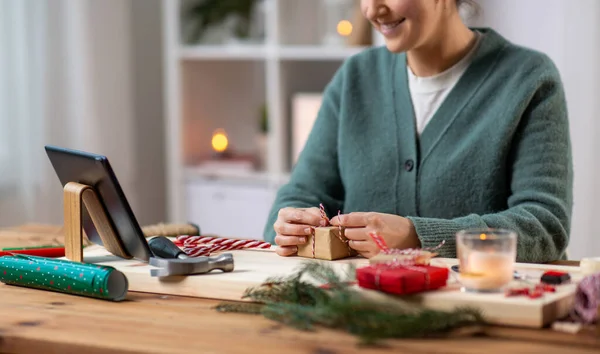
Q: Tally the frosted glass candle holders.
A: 1